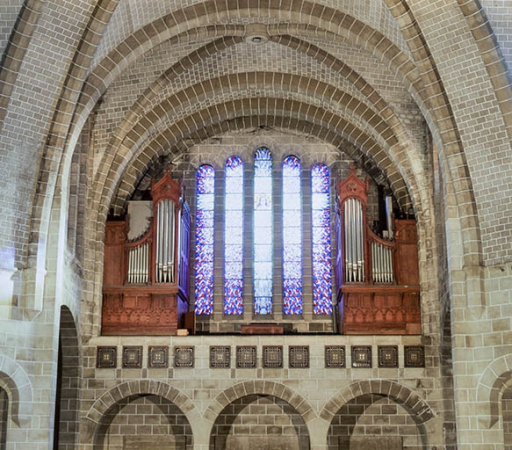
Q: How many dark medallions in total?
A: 12